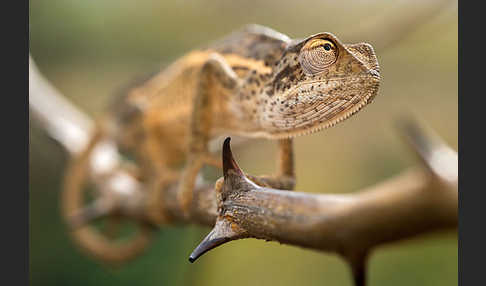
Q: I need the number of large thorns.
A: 4